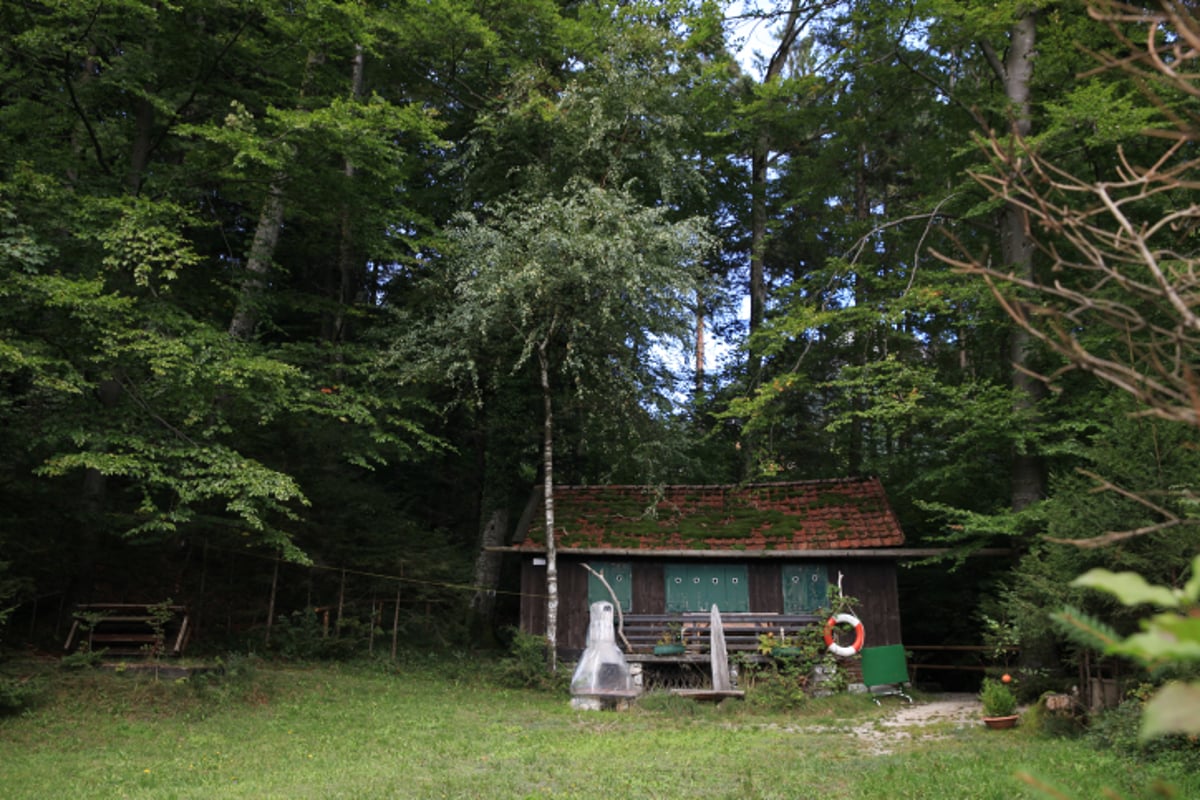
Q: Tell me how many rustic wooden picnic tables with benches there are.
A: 1